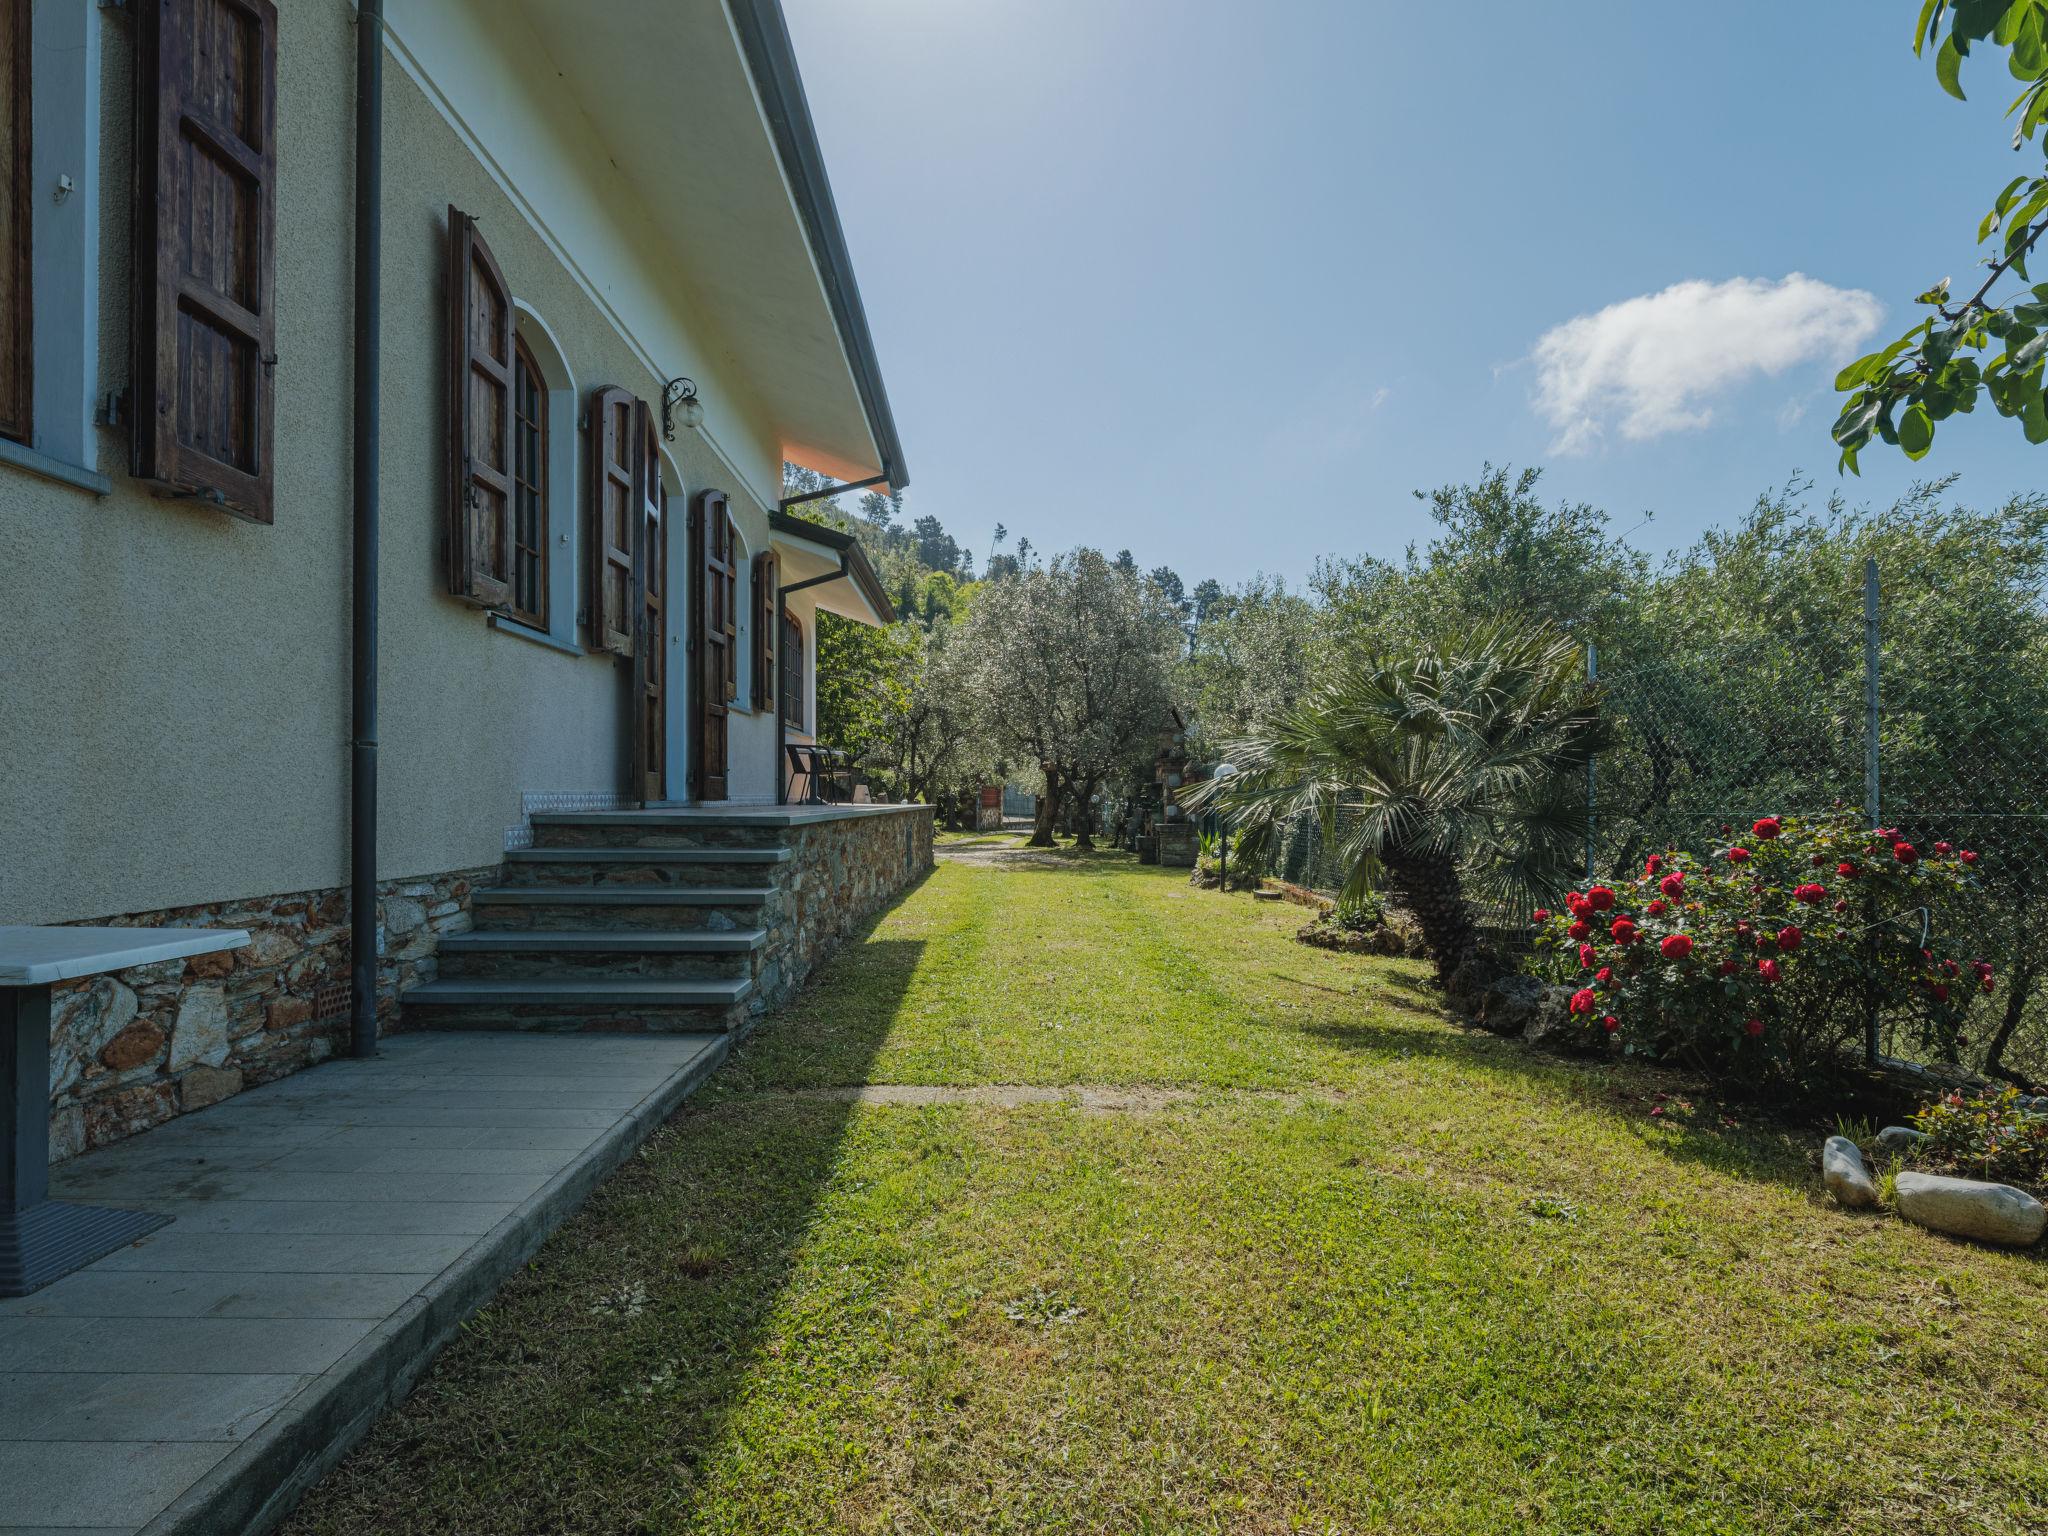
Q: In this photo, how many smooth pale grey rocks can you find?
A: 3